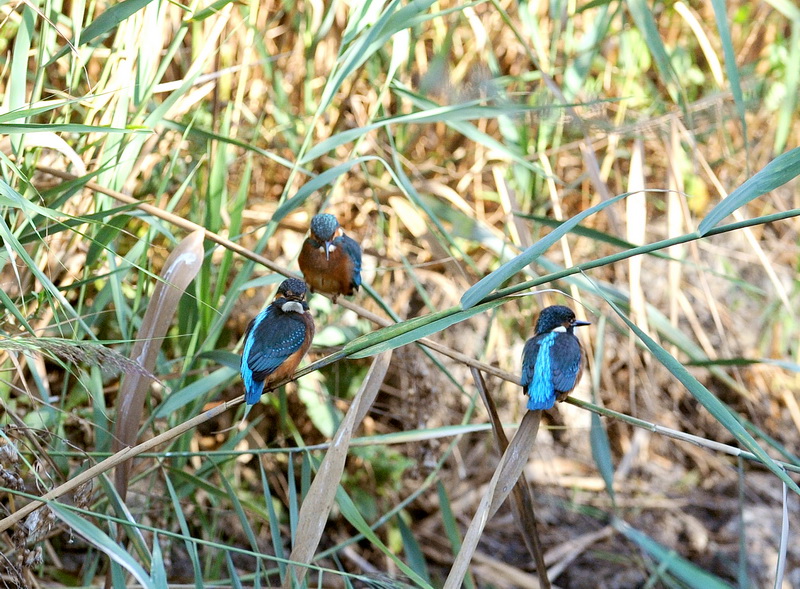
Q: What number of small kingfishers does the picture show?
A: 3